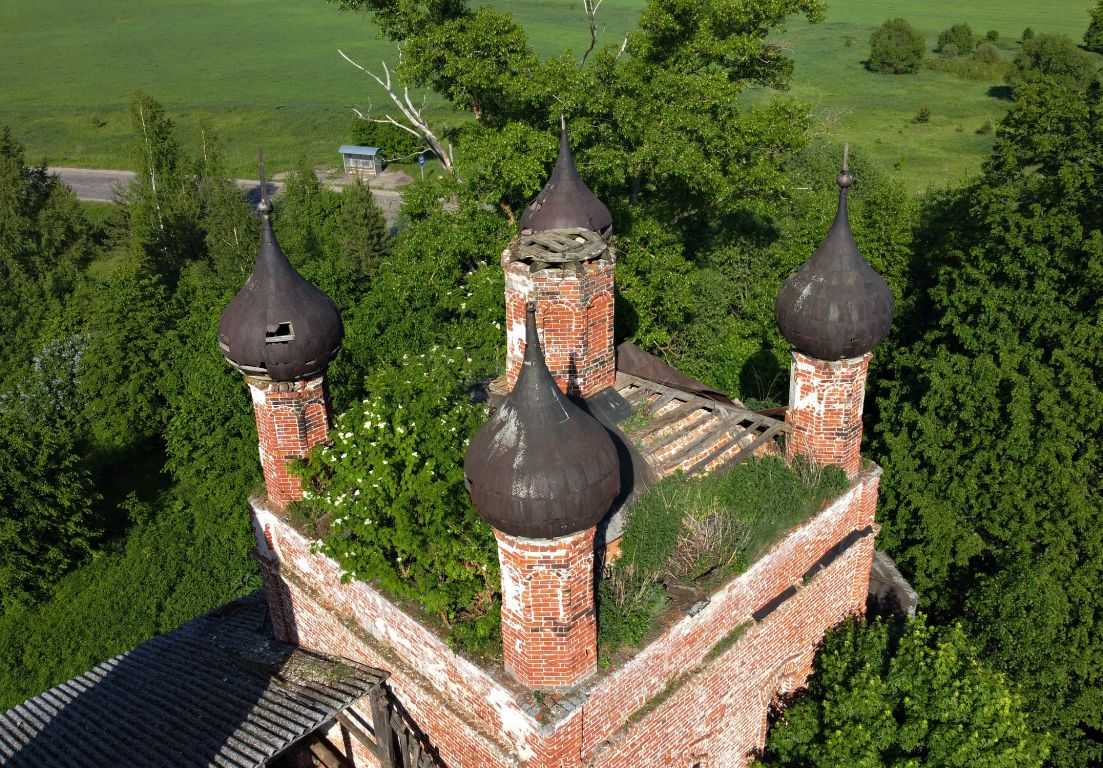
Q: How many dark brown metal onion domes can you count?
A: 4